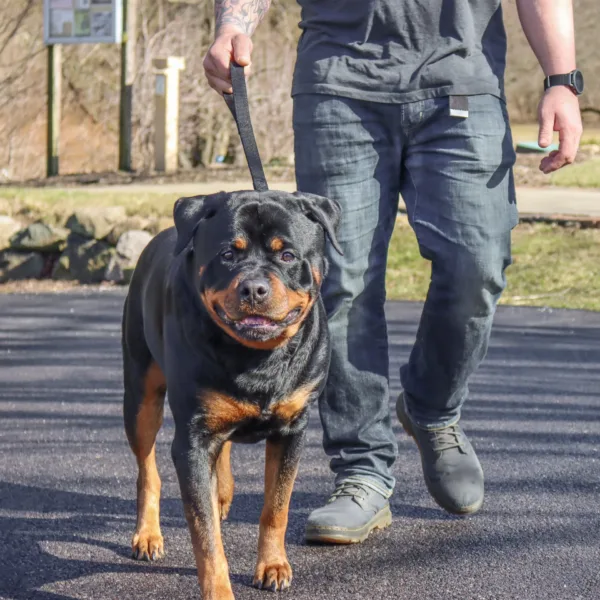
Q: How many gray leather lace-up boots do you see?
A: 2